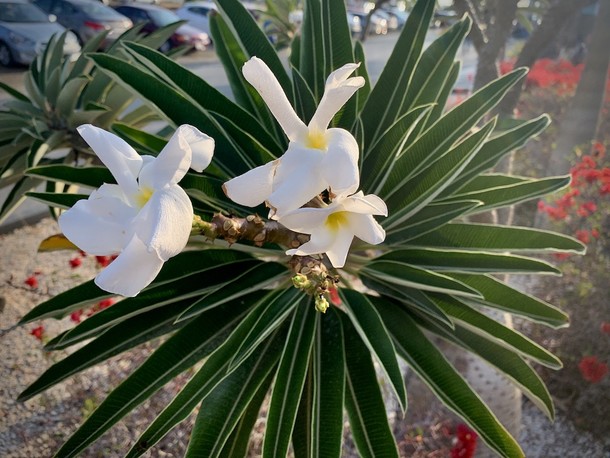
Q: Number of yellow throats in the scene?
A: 3